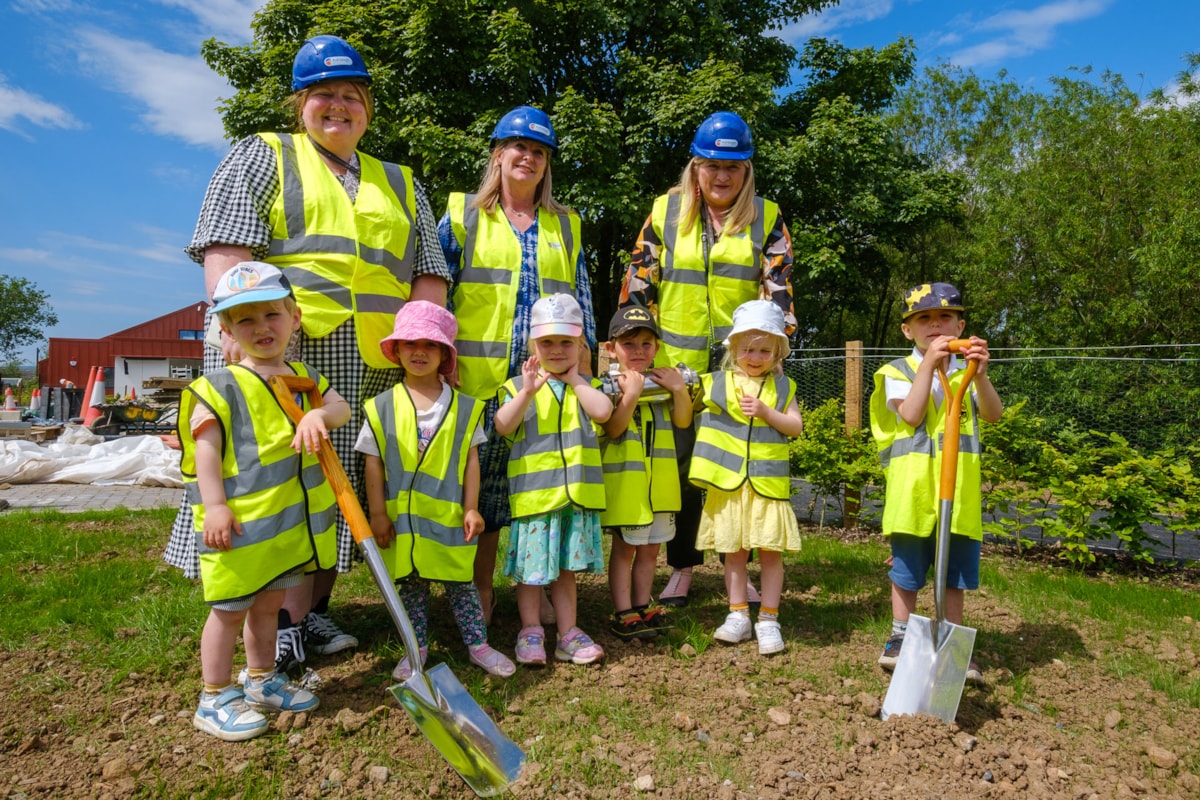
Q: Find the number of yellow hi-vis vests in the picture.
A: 9